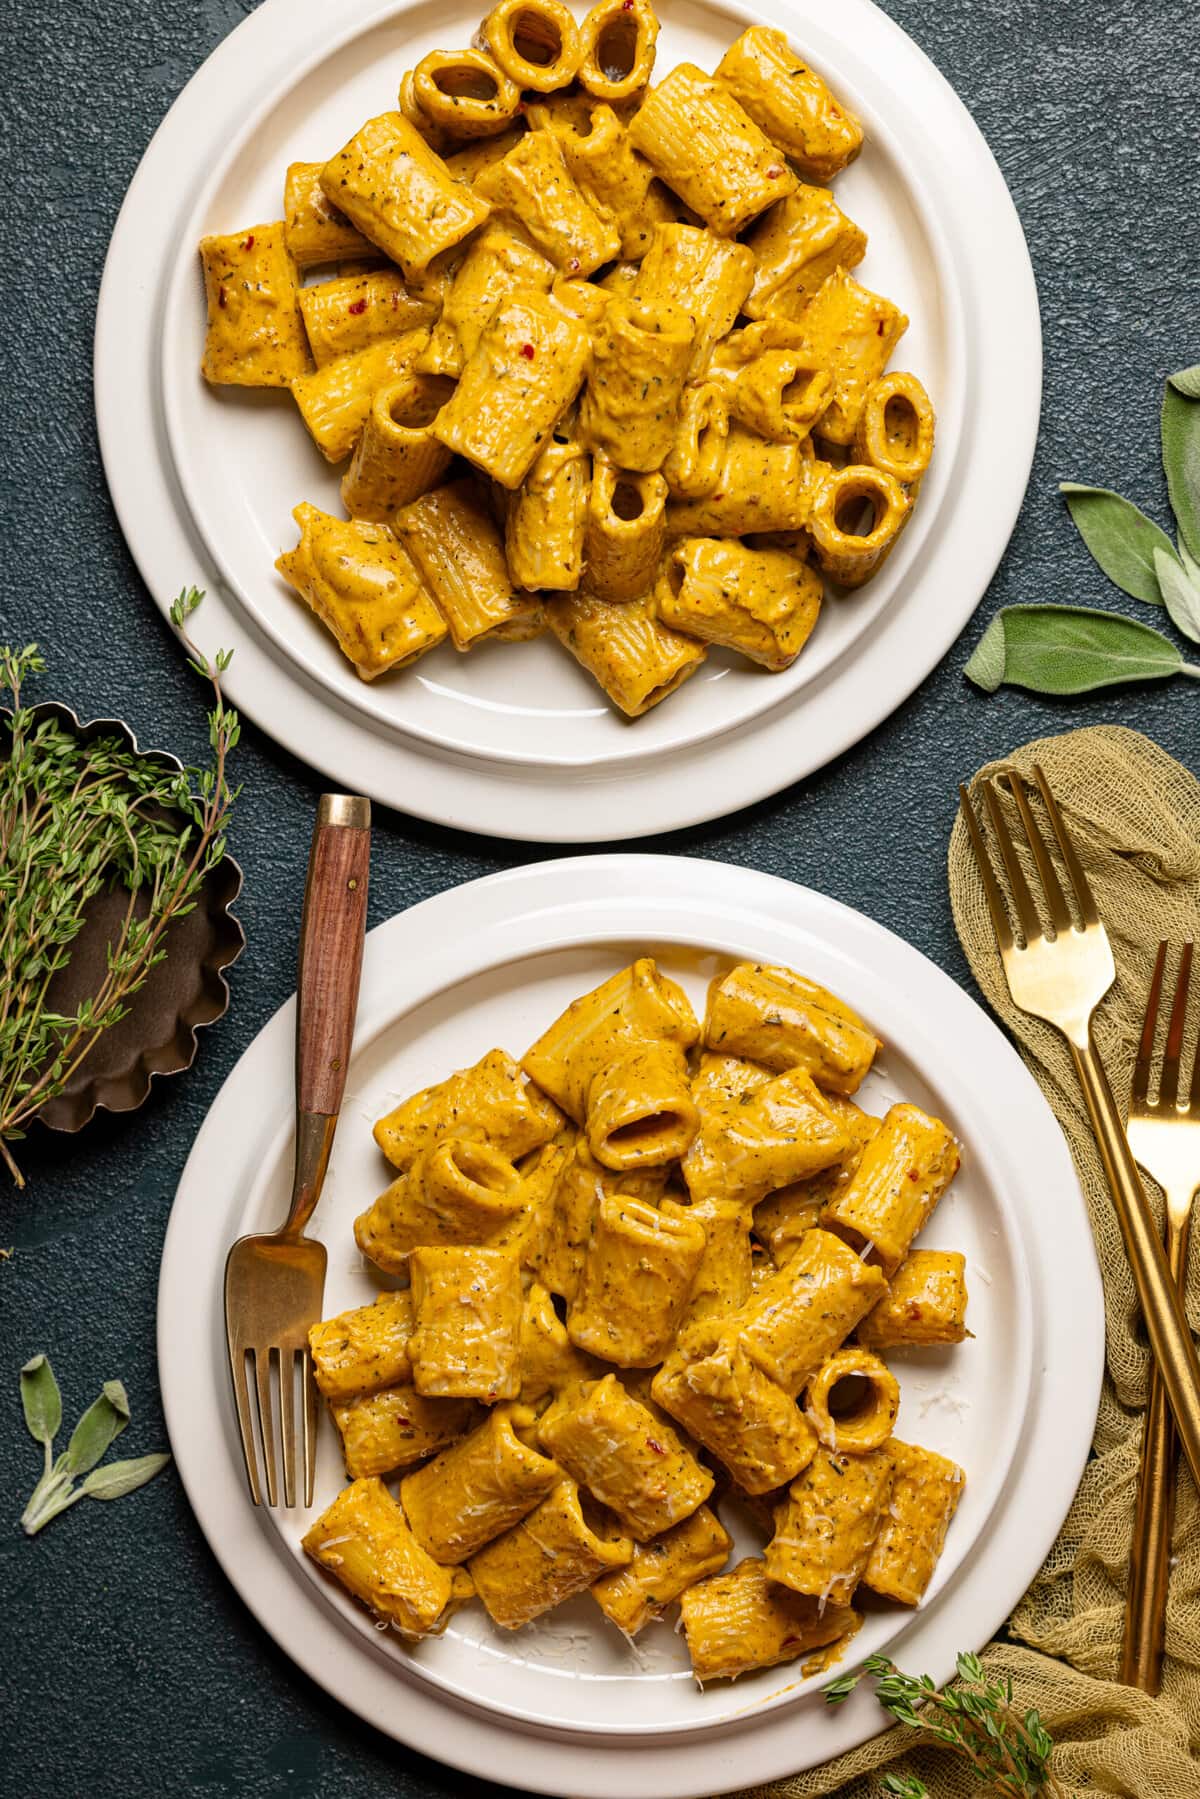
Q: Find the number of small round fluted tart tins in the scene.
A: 1